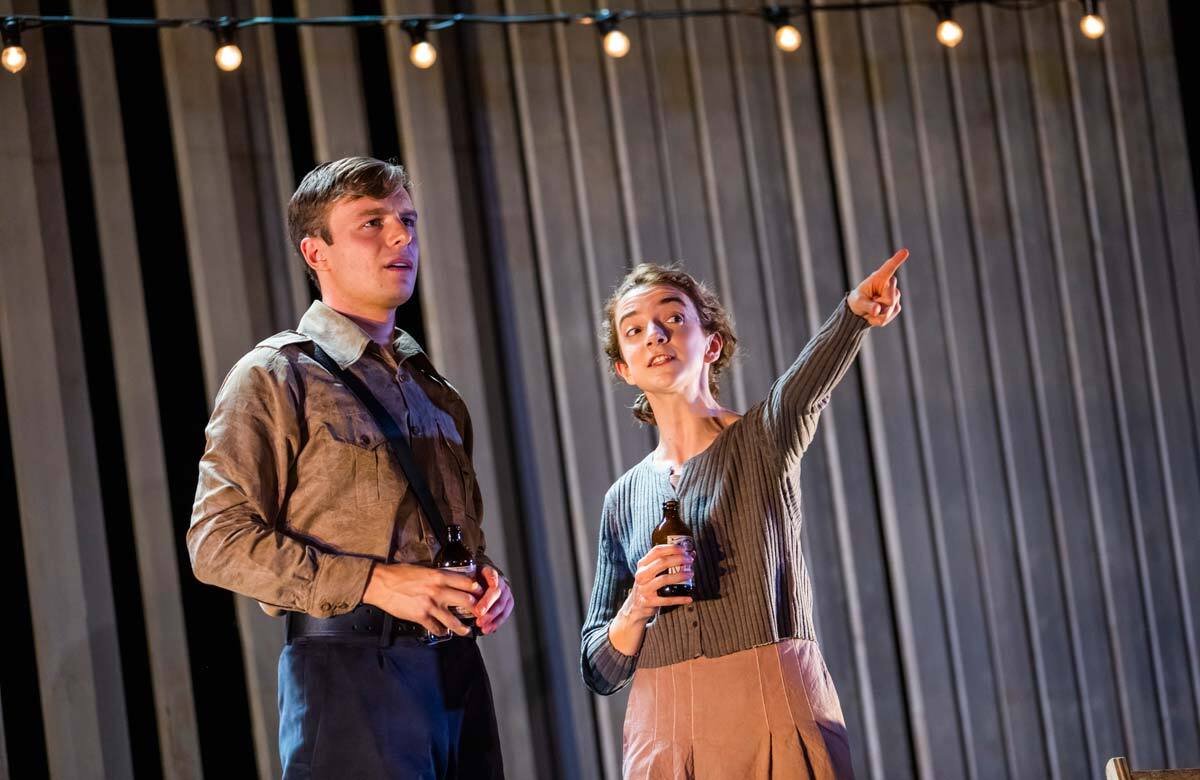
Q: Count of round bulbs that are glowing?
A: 7